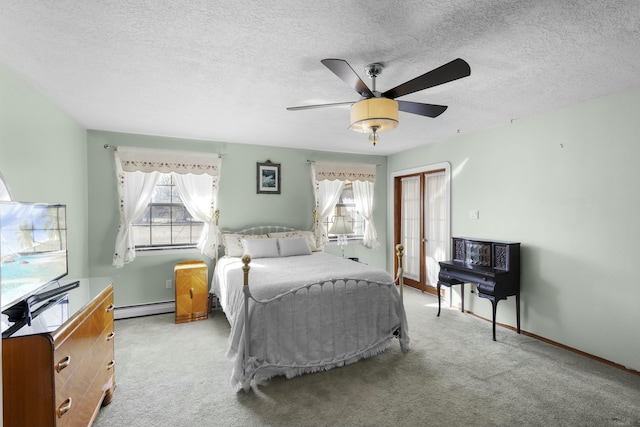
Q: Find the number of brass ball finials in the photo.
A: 4